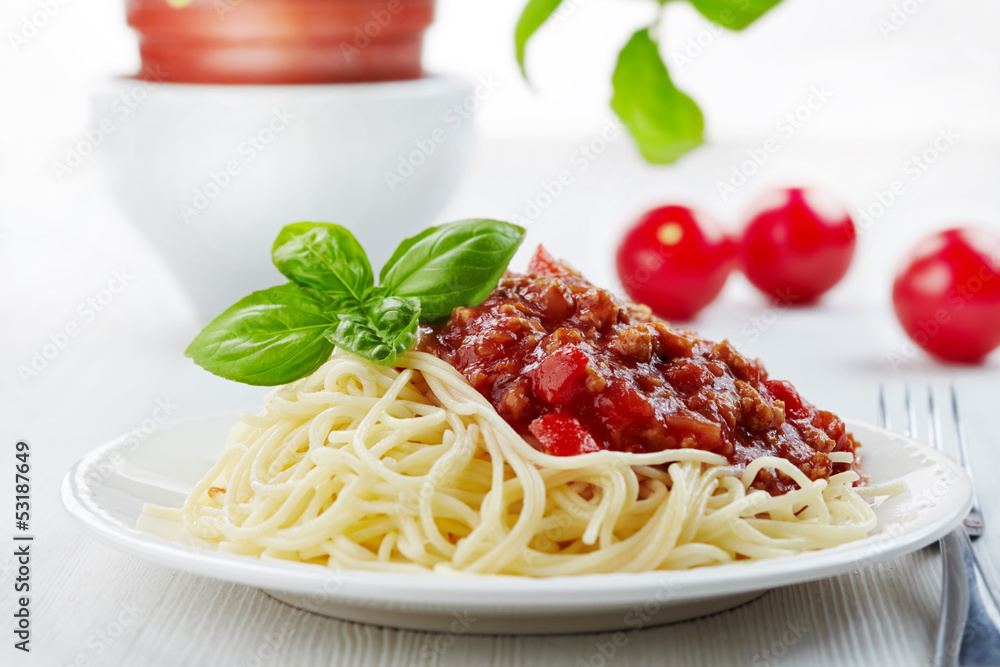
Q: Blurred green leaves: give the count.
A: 3